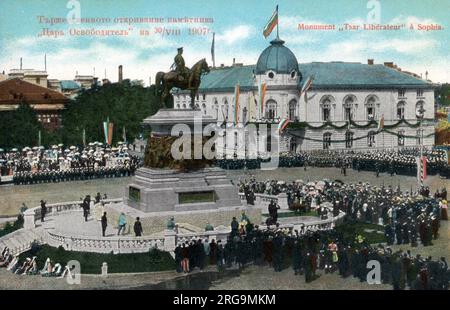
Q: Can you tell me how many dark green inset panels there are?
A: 2